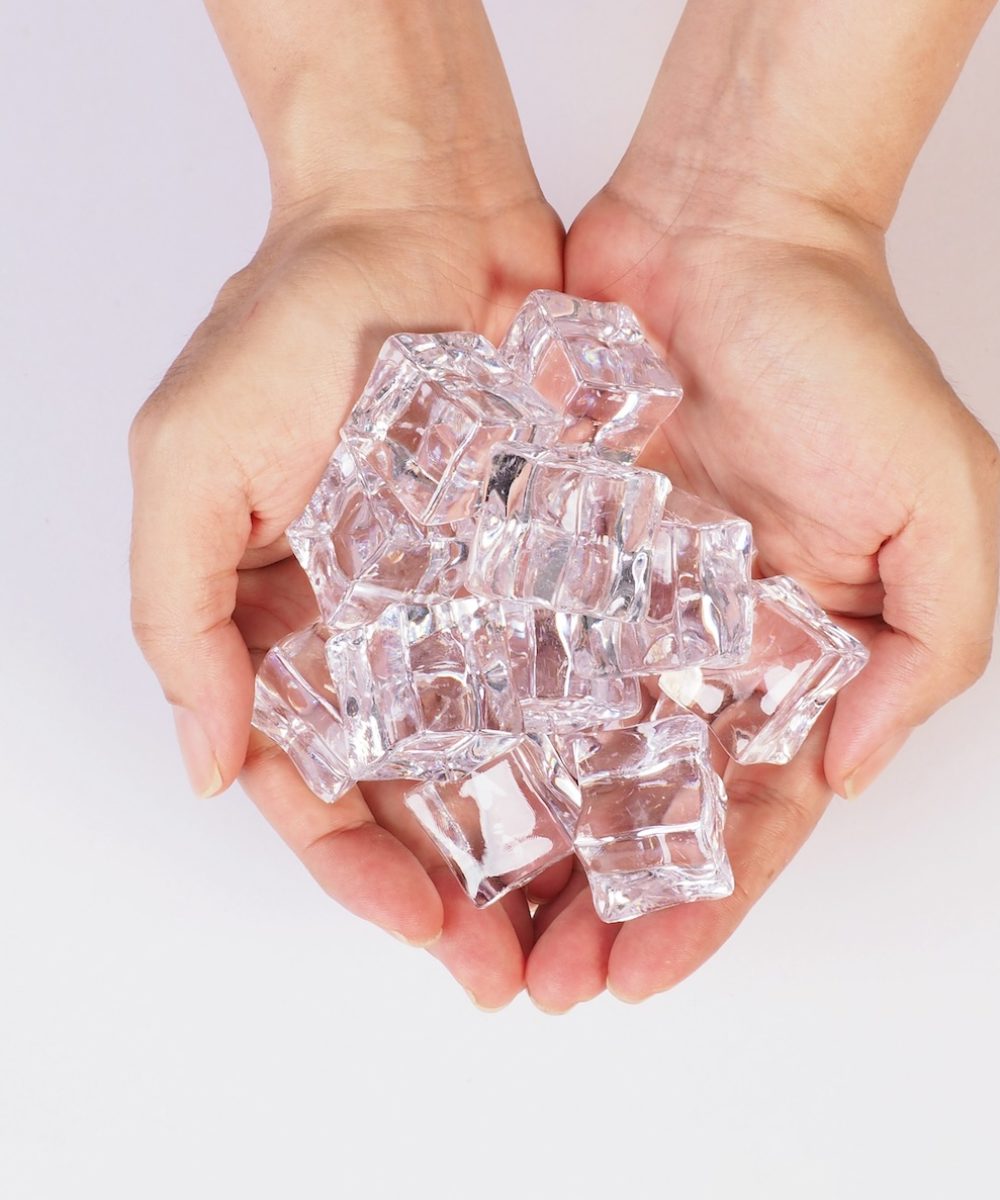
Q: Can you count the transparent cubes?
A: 11